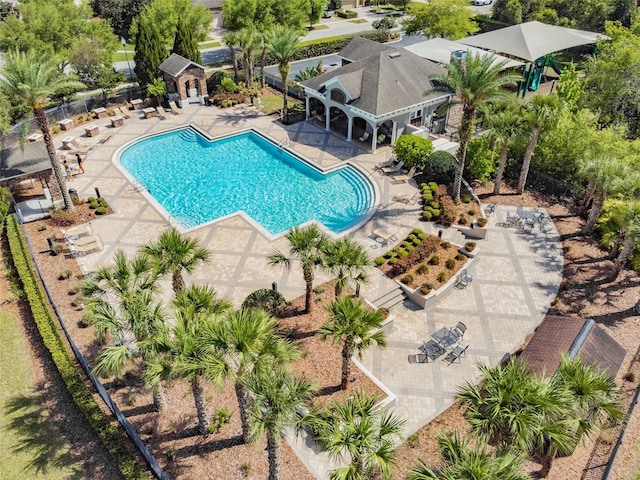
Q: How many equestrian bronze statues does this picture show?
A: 0